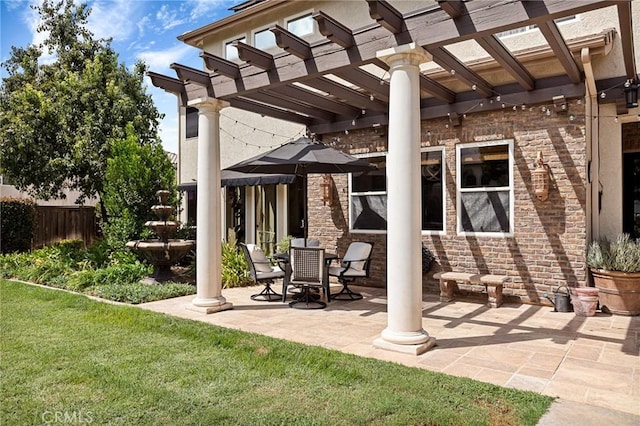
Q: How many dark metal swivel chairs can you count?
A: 4